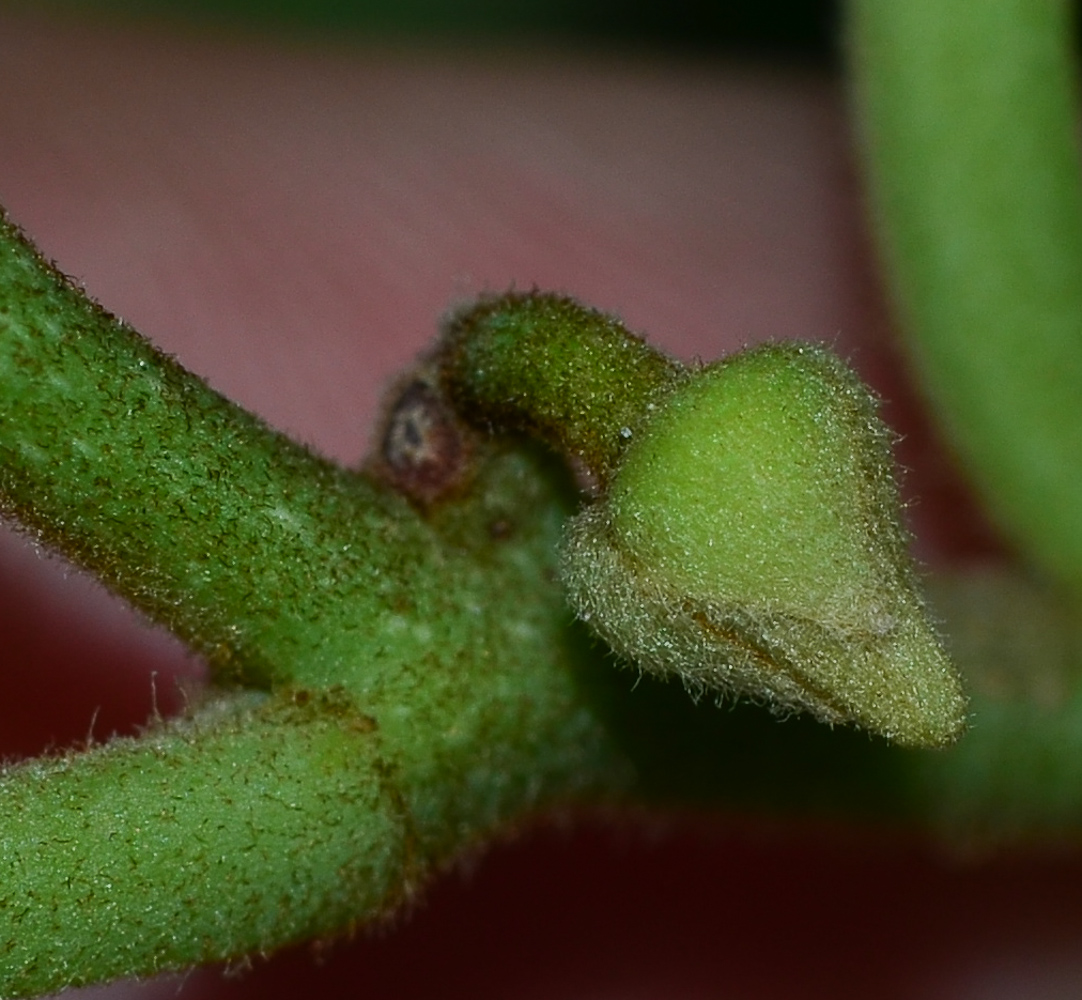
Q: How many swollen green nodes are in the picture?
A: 1